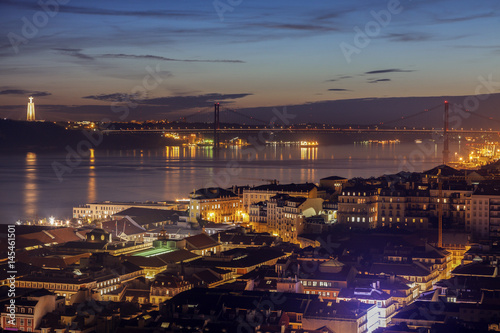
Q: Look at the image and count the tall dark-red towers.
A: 2